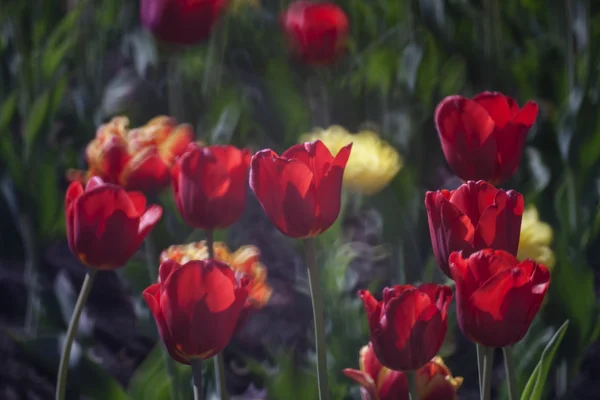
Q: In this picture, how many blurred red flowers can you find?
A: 2